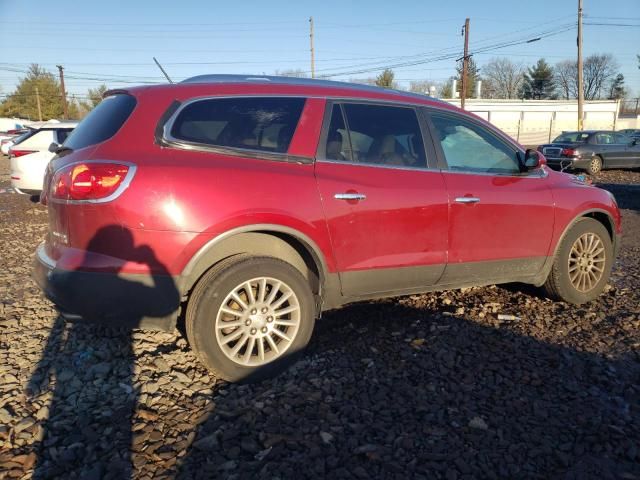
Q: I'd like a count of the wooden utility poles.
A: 5